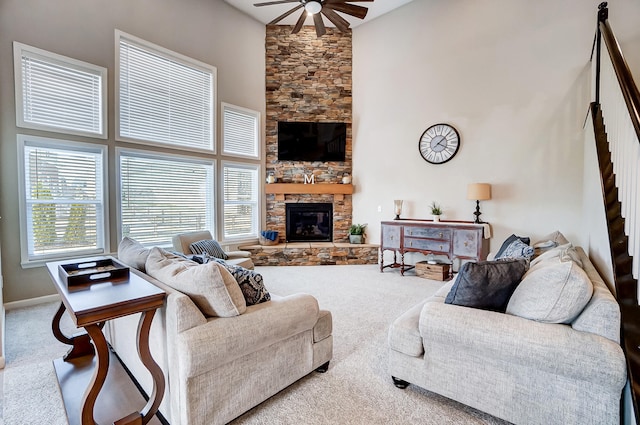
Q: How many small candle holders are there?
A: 2